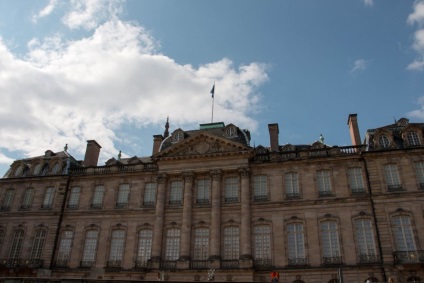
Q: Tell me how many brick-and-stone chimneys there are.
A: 4